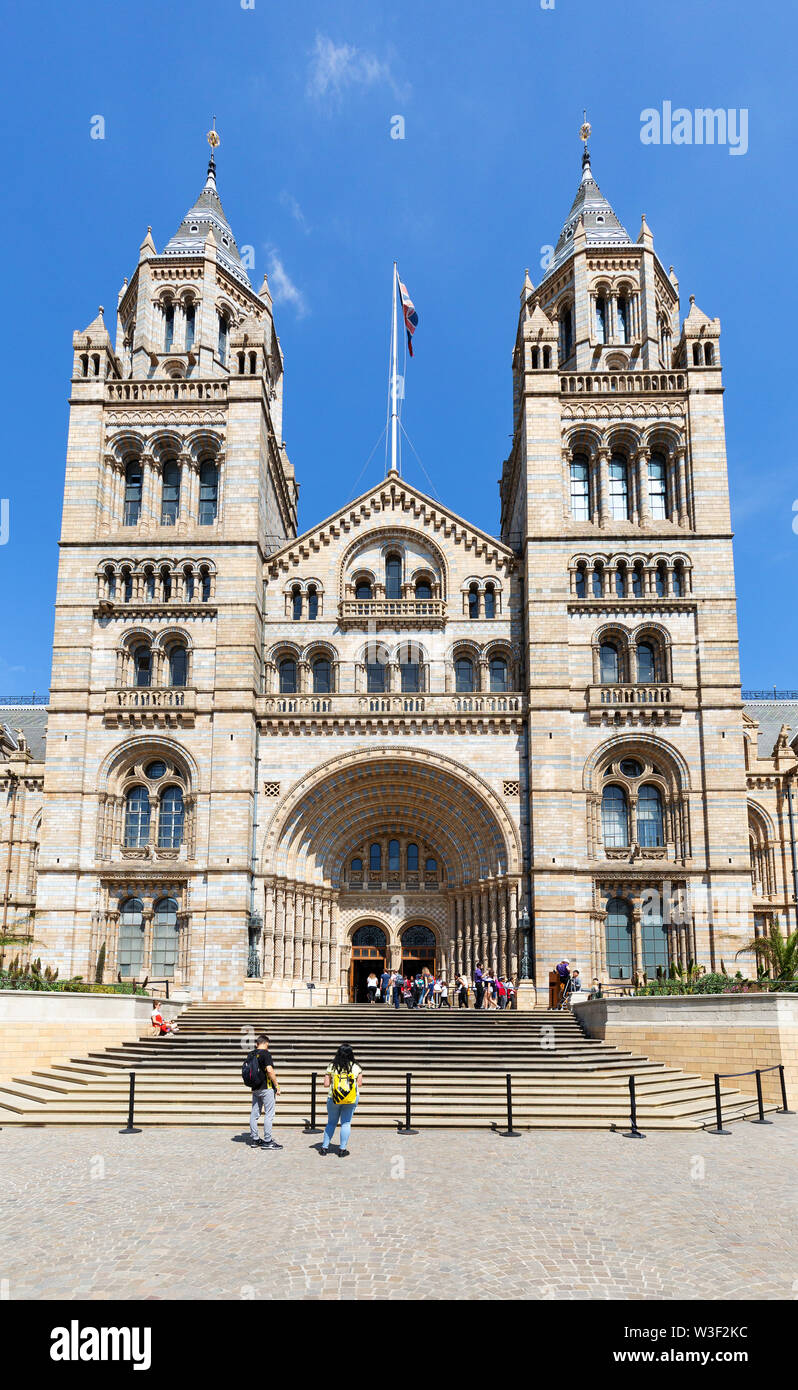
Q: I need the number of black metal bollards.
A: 8